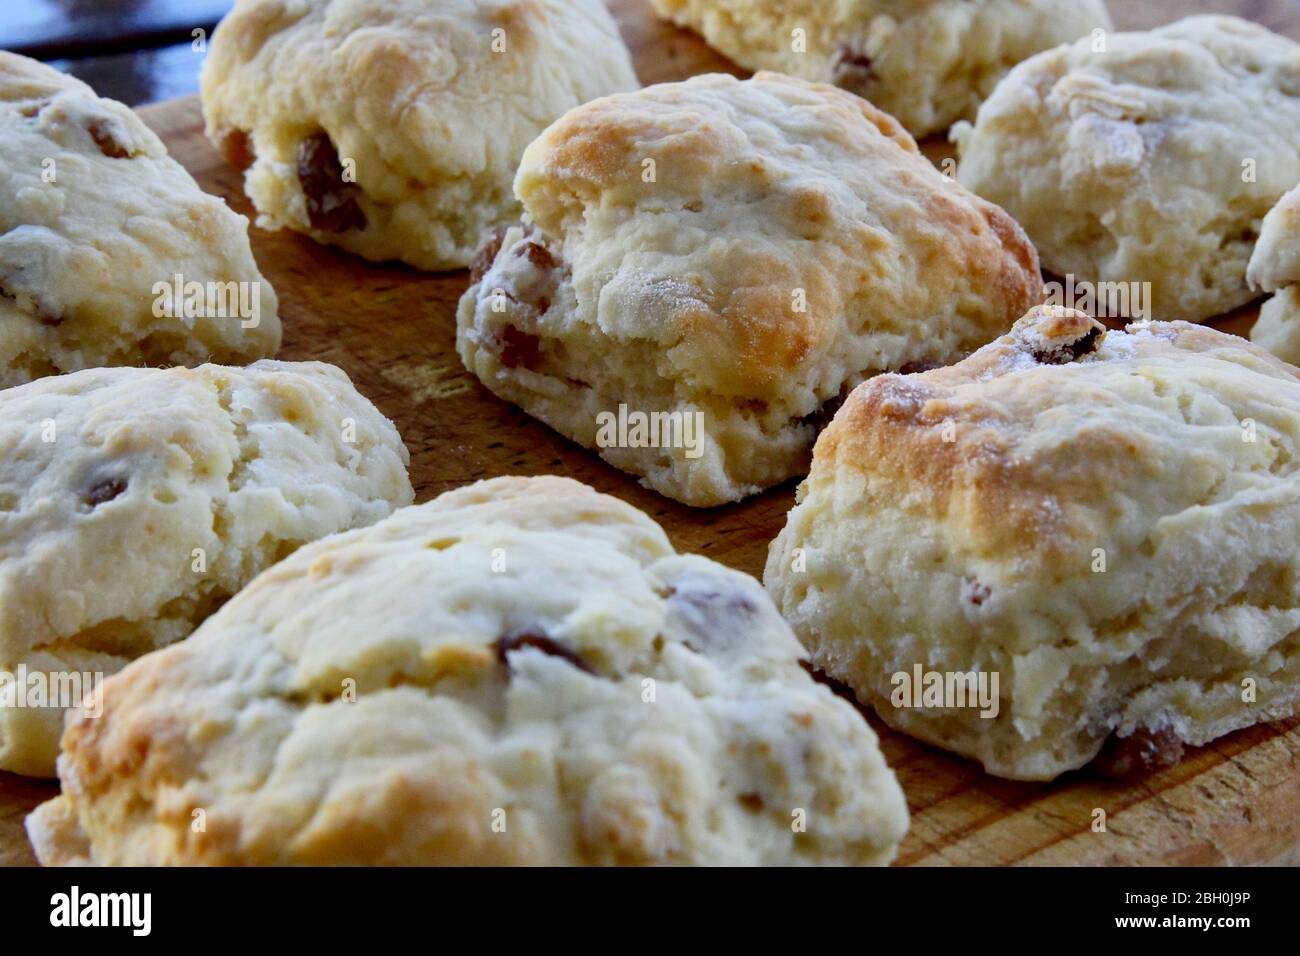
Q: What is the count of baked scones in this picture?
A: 9